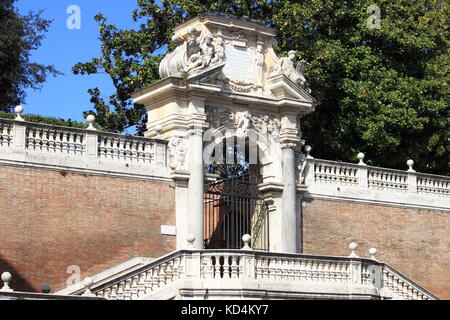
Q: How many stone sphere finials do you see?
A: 12